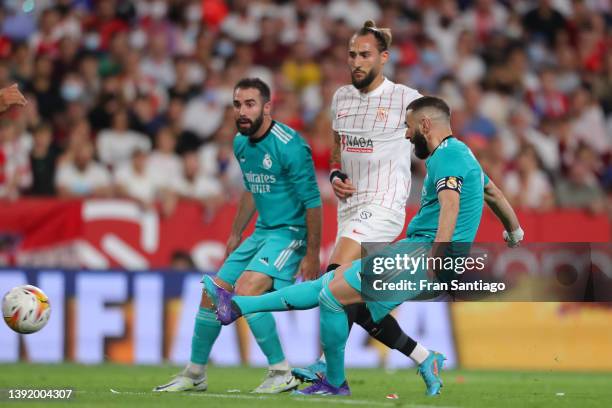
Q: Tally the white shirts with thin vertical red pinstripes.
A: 1